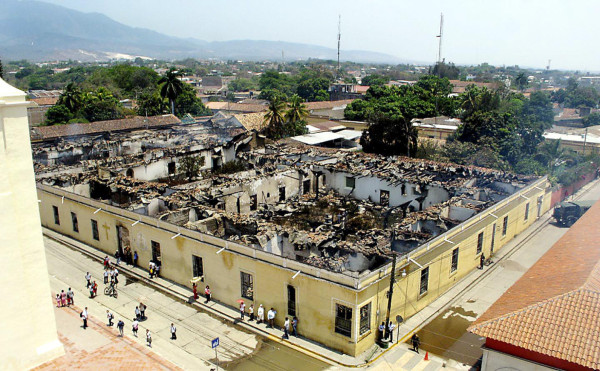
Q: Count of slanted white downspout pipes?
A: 12